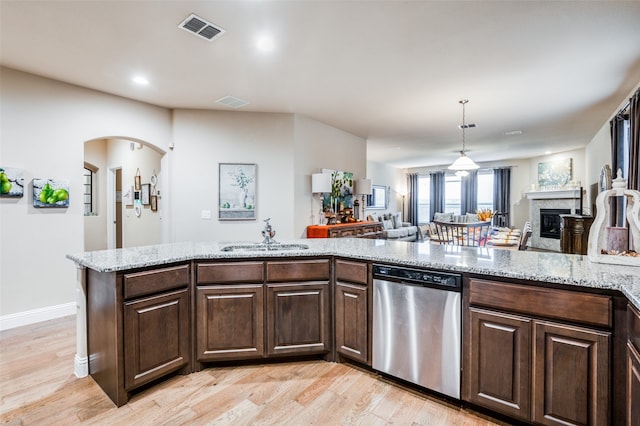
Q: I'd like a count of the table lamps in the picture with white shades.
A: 2